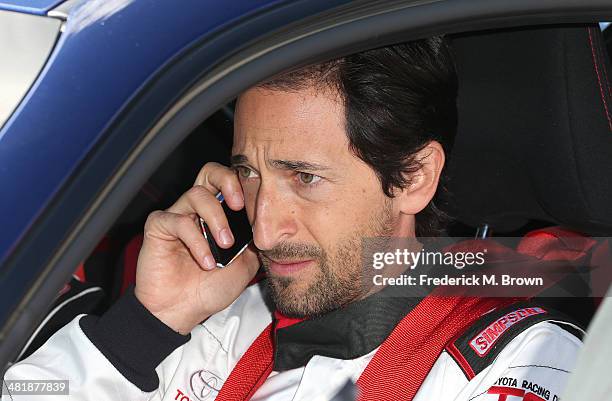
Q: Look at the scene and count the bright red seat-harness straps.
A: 2